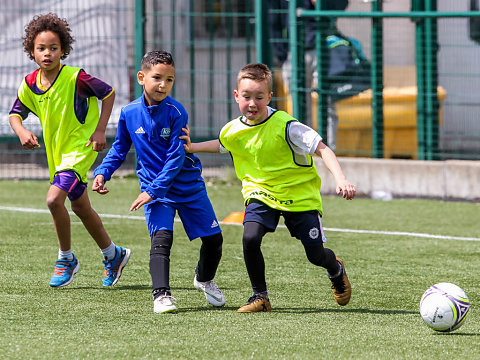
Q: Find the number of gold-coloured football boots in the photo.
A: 2